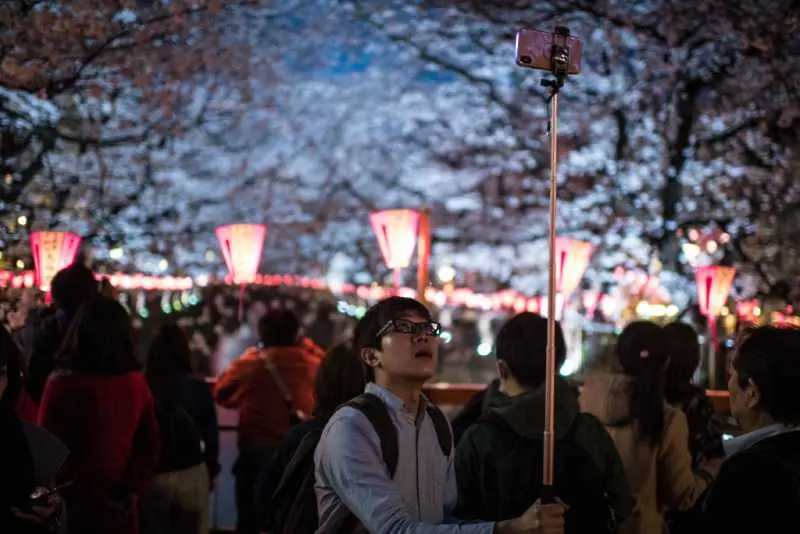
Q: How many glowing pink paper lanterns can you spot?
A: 5